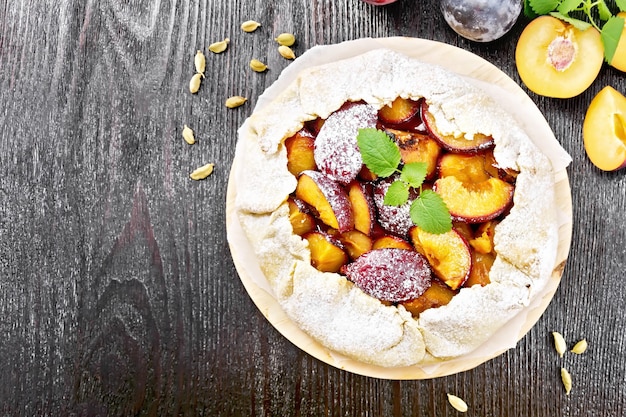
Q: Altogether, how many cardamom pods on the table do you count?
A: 14